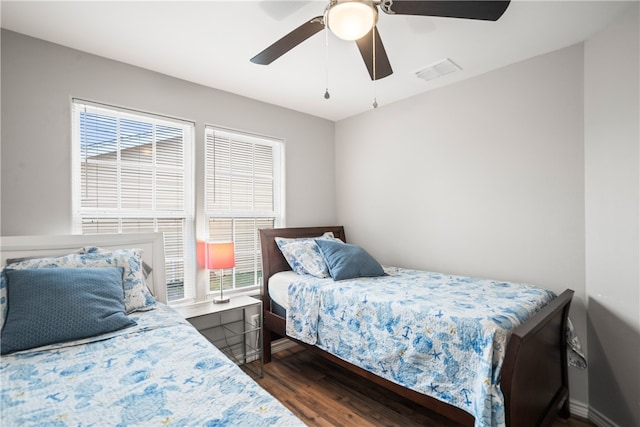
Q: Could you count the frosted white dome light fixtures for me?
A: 1